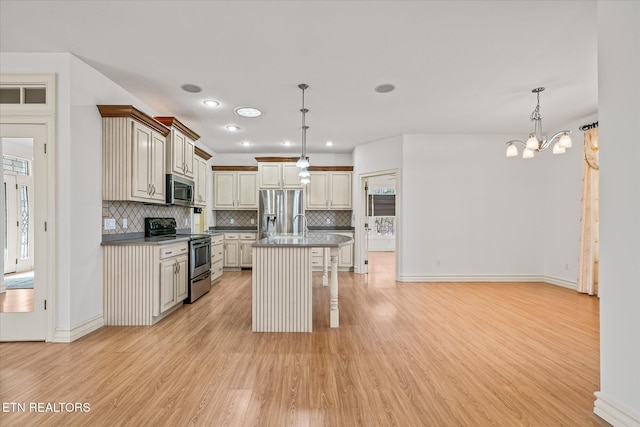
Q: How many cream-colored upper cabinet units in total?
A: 6